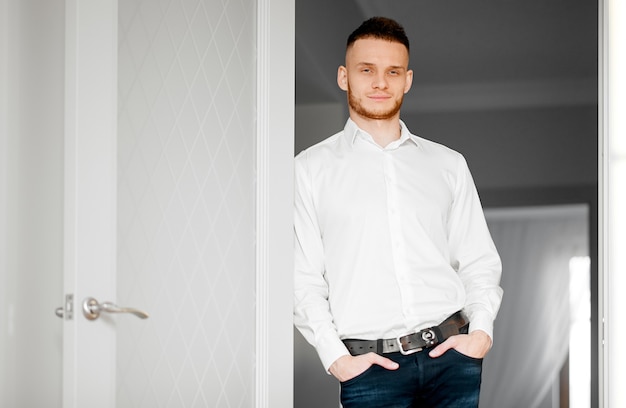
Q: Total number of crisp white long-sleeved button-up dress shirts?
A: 1